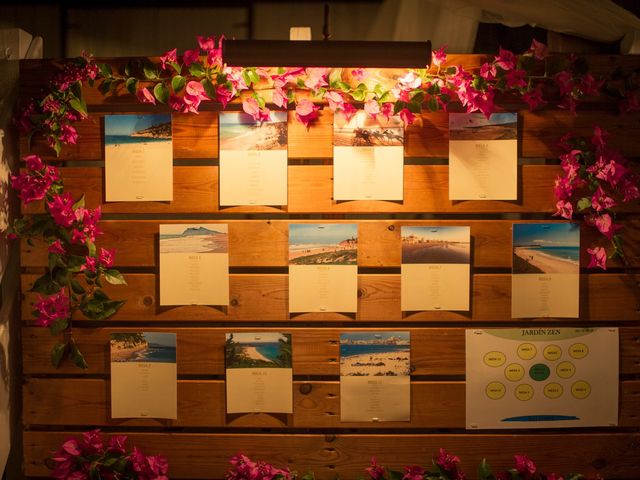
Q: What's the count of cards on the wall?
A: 11